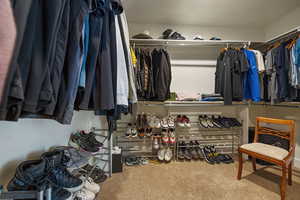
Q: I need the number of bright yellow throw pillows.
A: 0